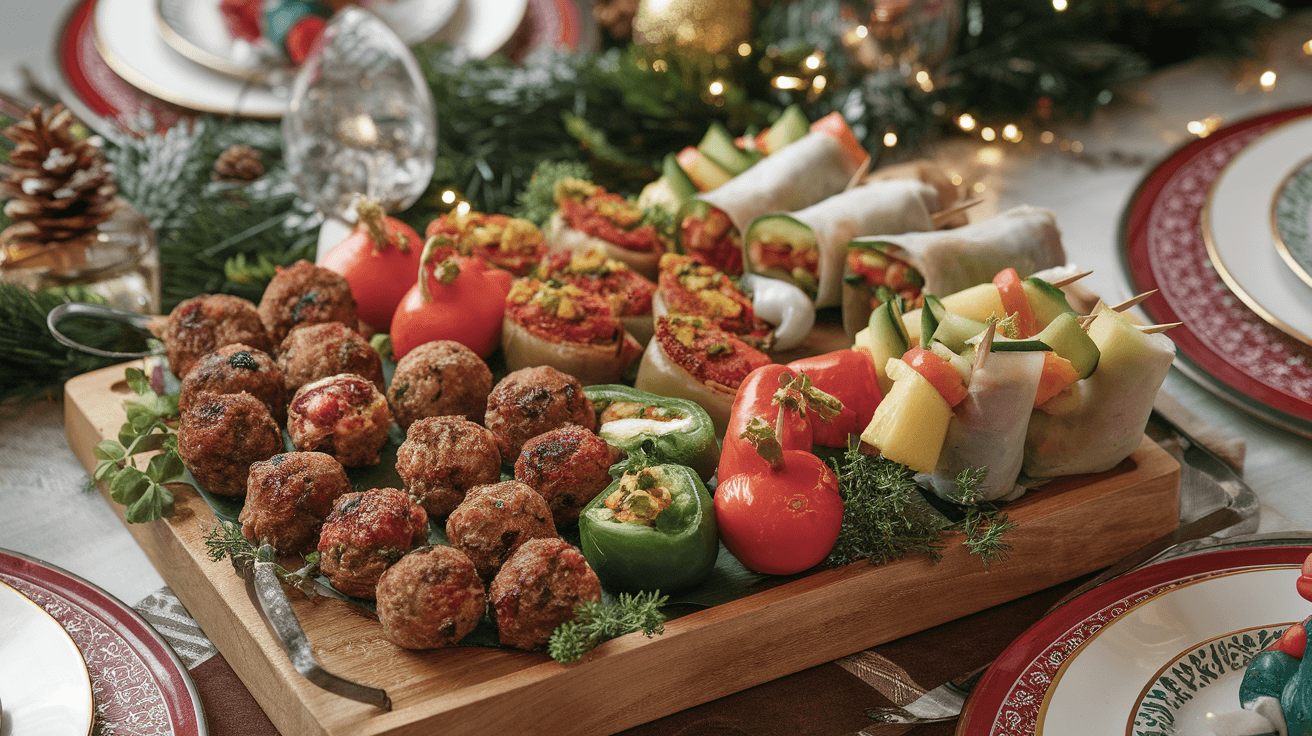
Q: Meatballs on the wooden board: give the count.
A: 15